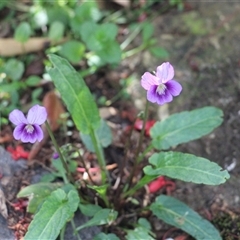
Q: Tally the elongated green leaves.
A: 5